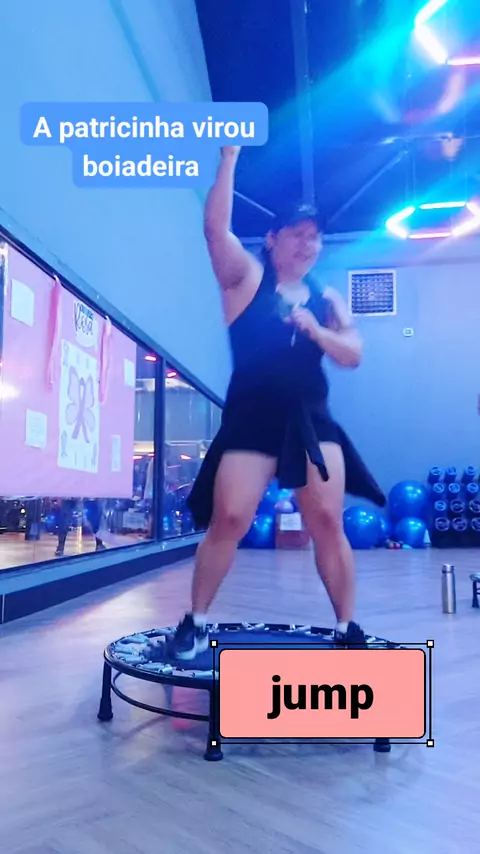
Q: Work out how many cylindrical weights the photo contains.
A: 12